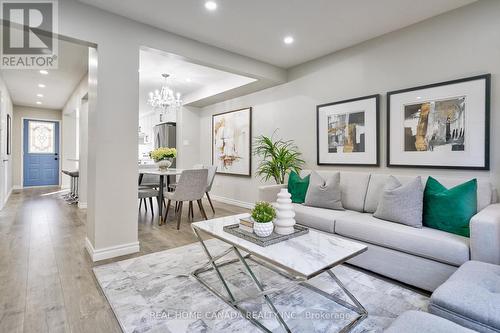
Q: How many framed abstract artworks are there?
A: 3